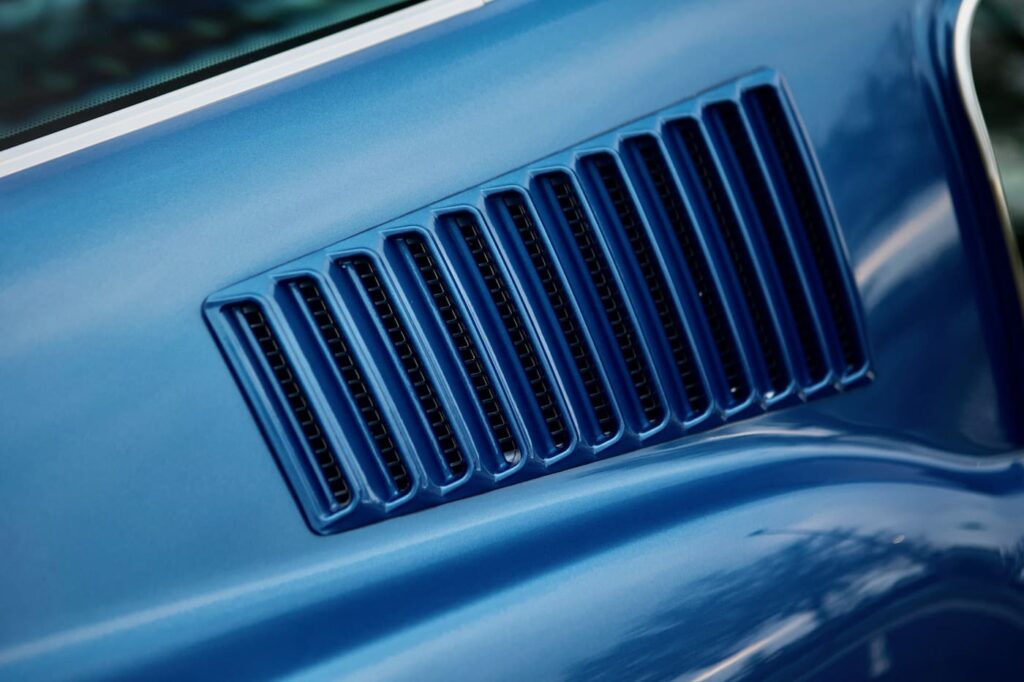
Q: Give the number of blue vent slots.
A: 12